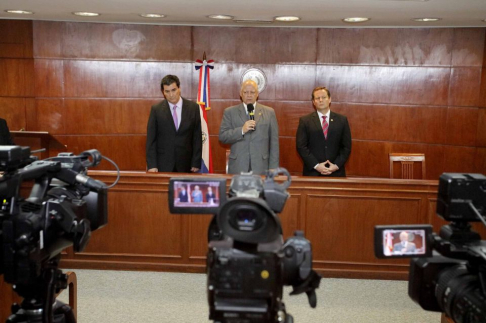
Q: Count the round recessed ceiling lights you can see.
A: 7